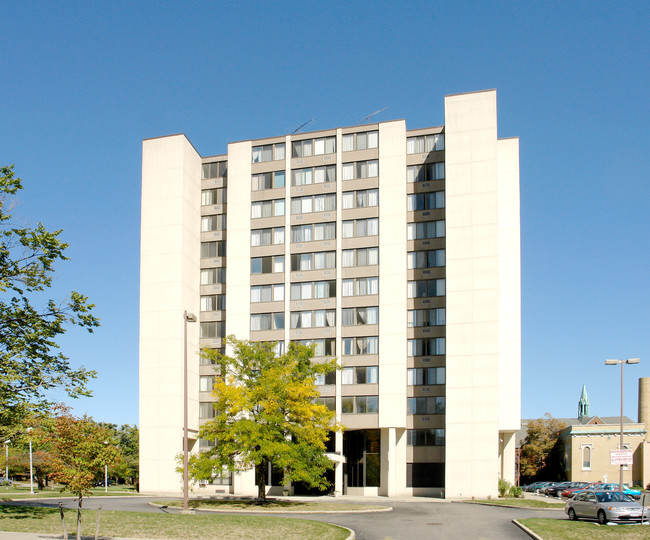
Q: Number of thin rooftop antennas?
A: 2